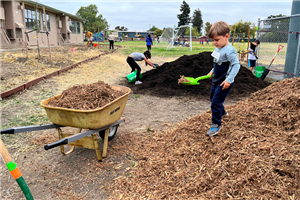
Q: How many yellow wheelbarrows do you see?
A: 1